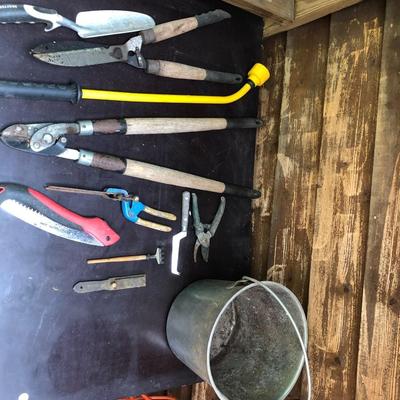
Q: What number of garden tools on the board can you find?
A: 10